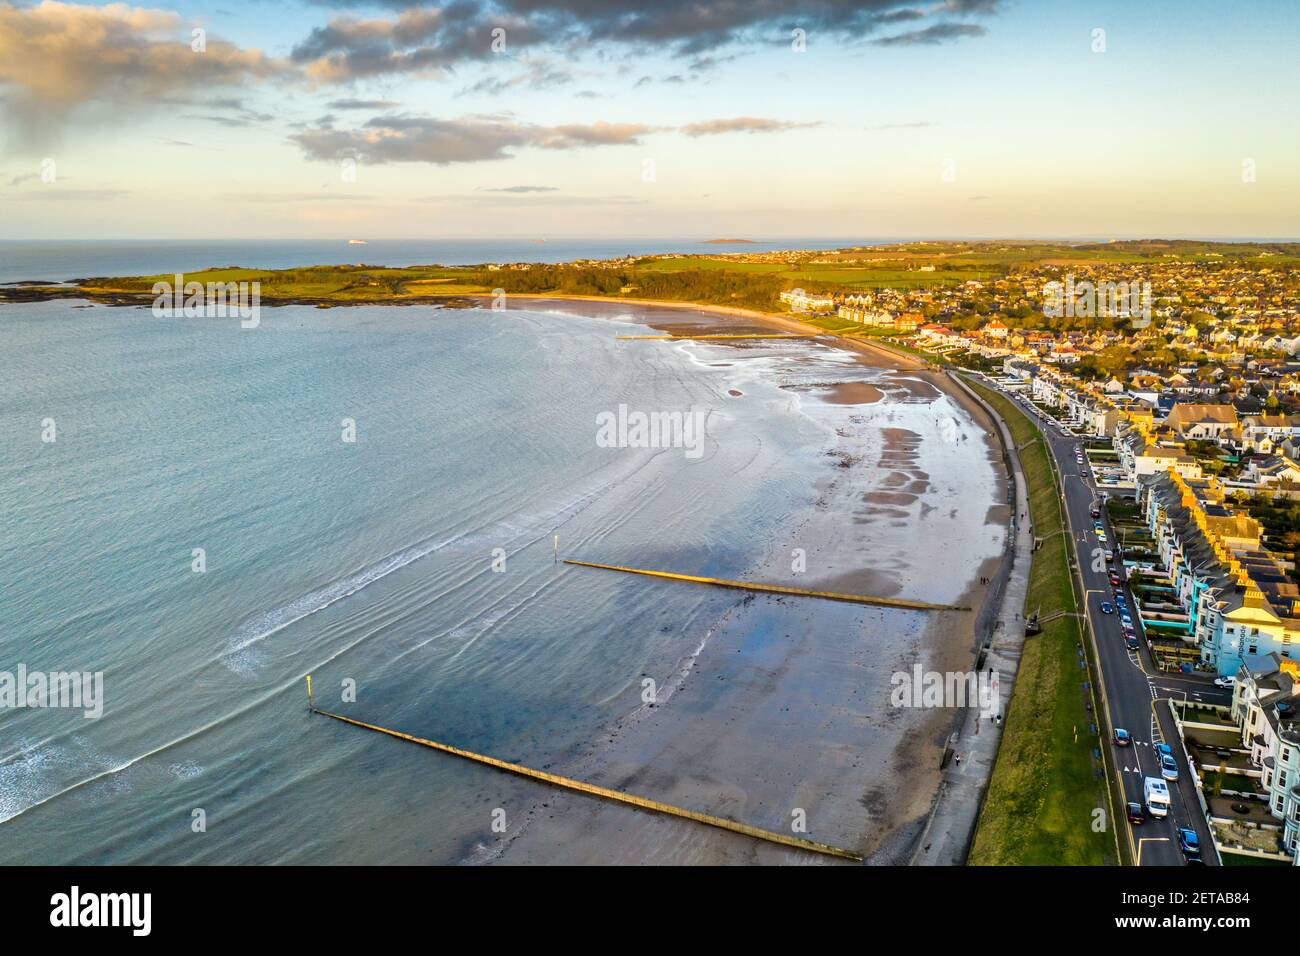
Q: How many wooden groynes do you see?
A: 3